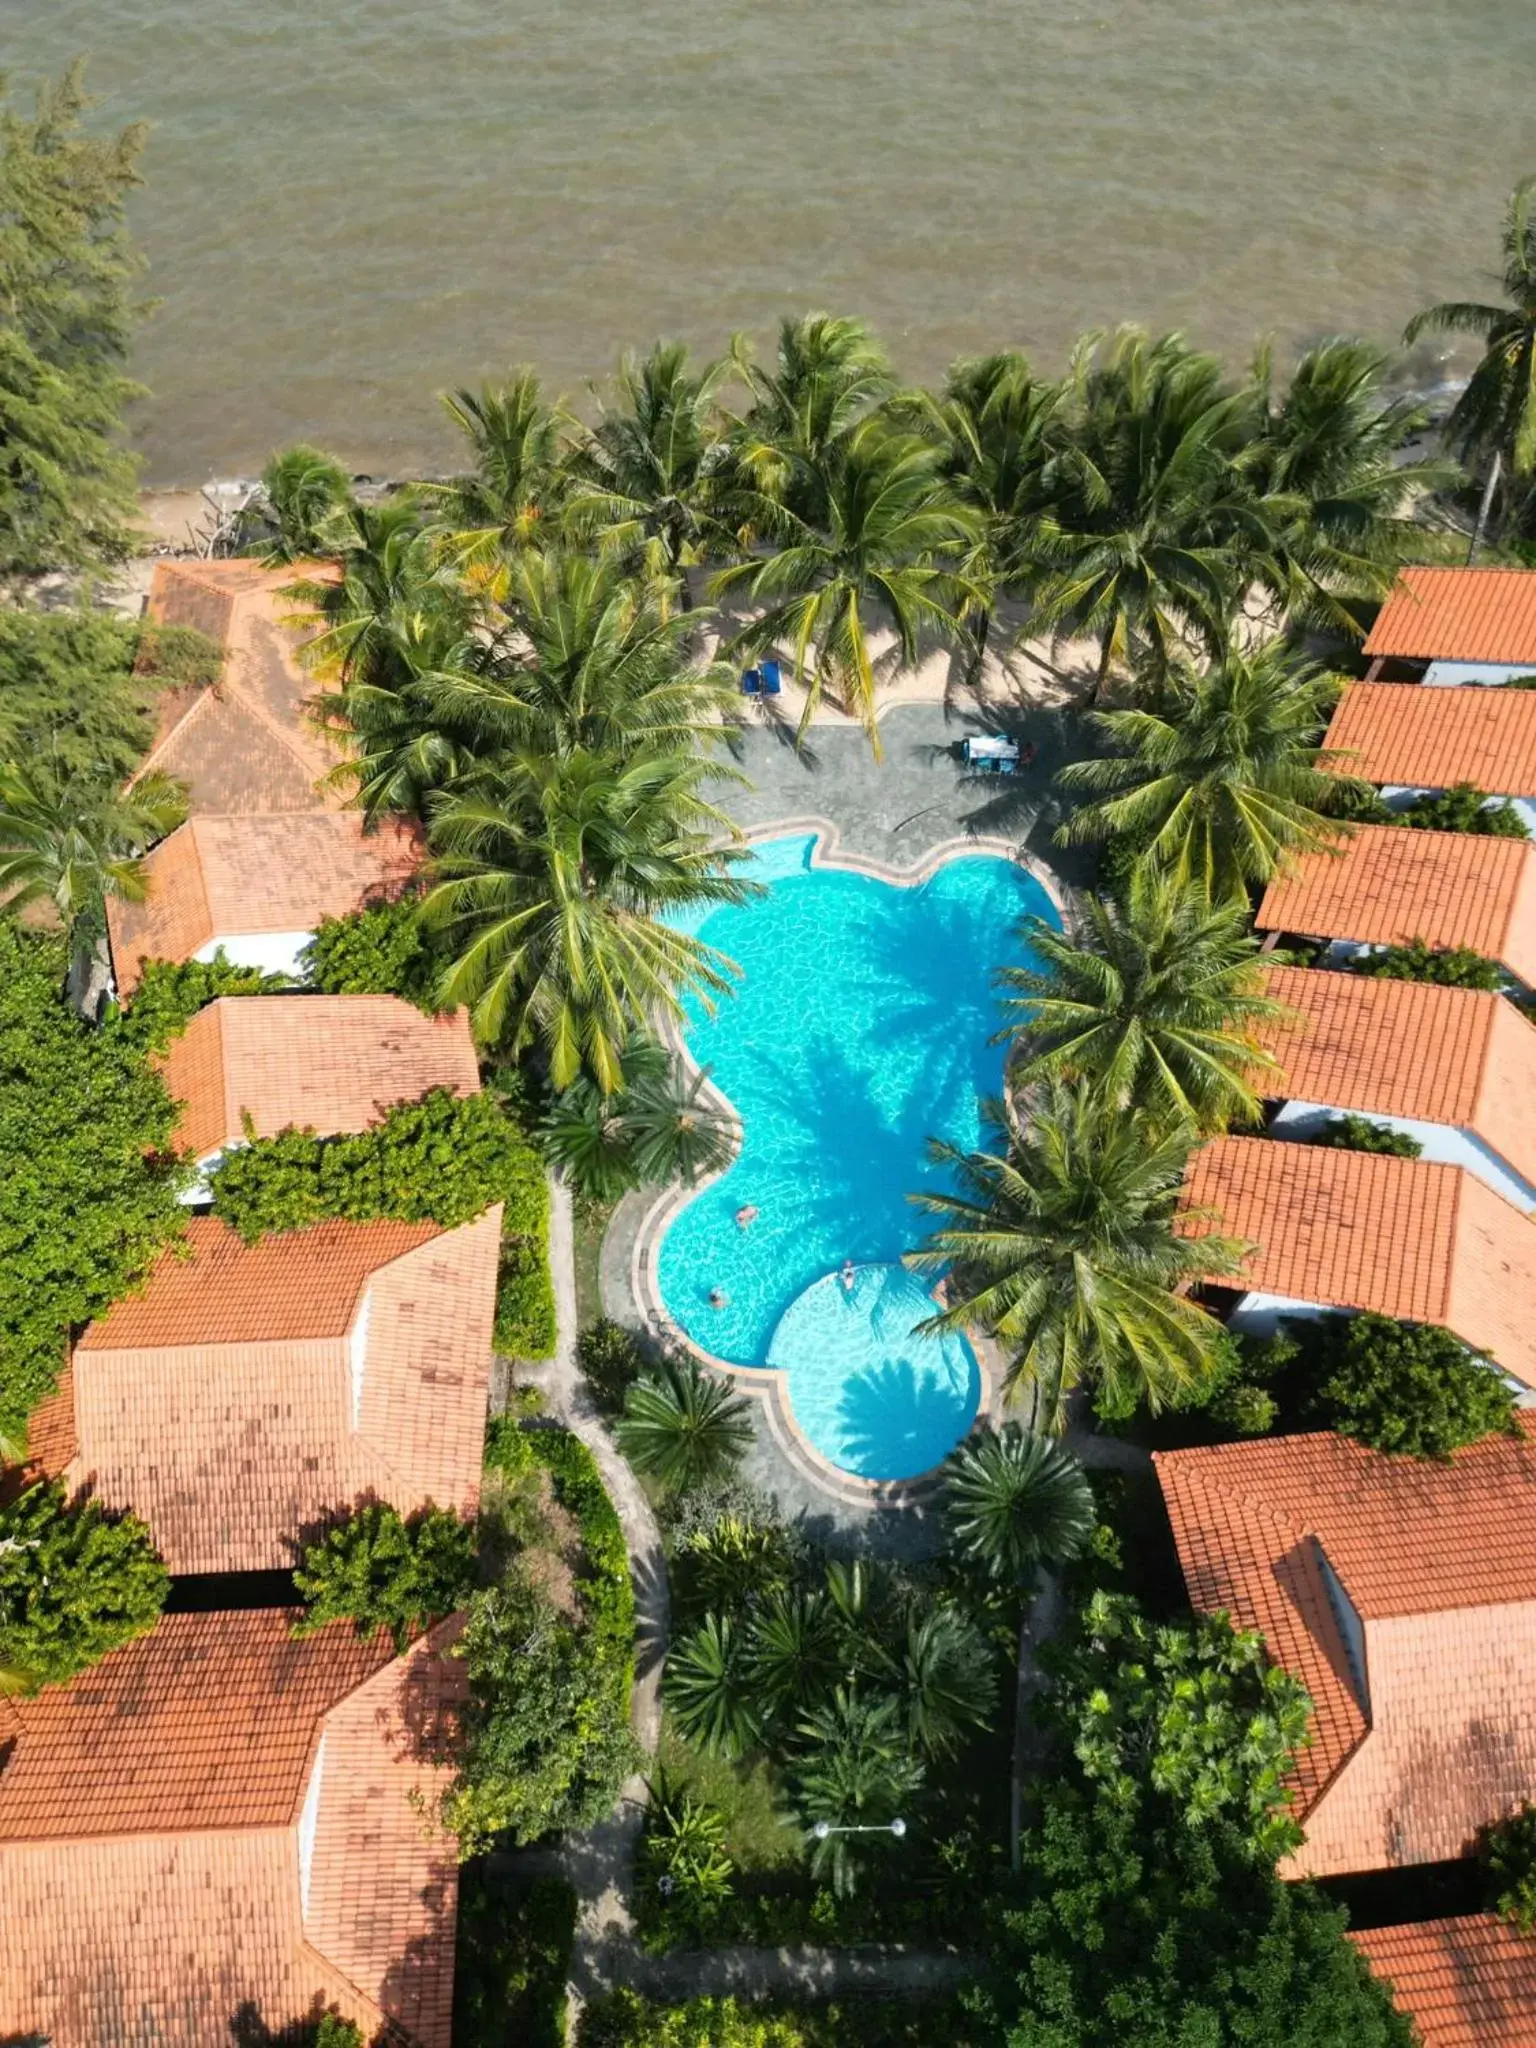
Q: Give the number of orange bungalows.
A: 12